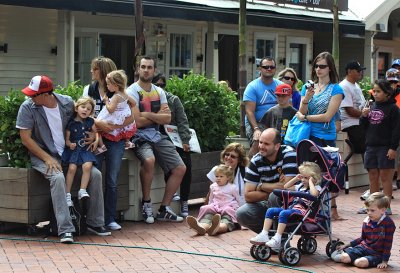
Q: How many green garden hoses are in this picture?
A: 1